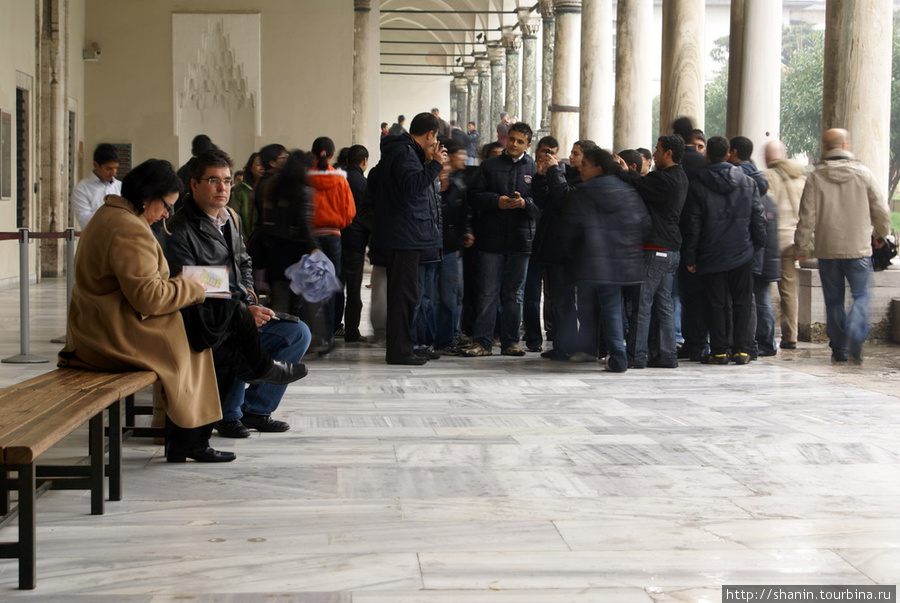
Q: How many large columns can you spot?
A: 6